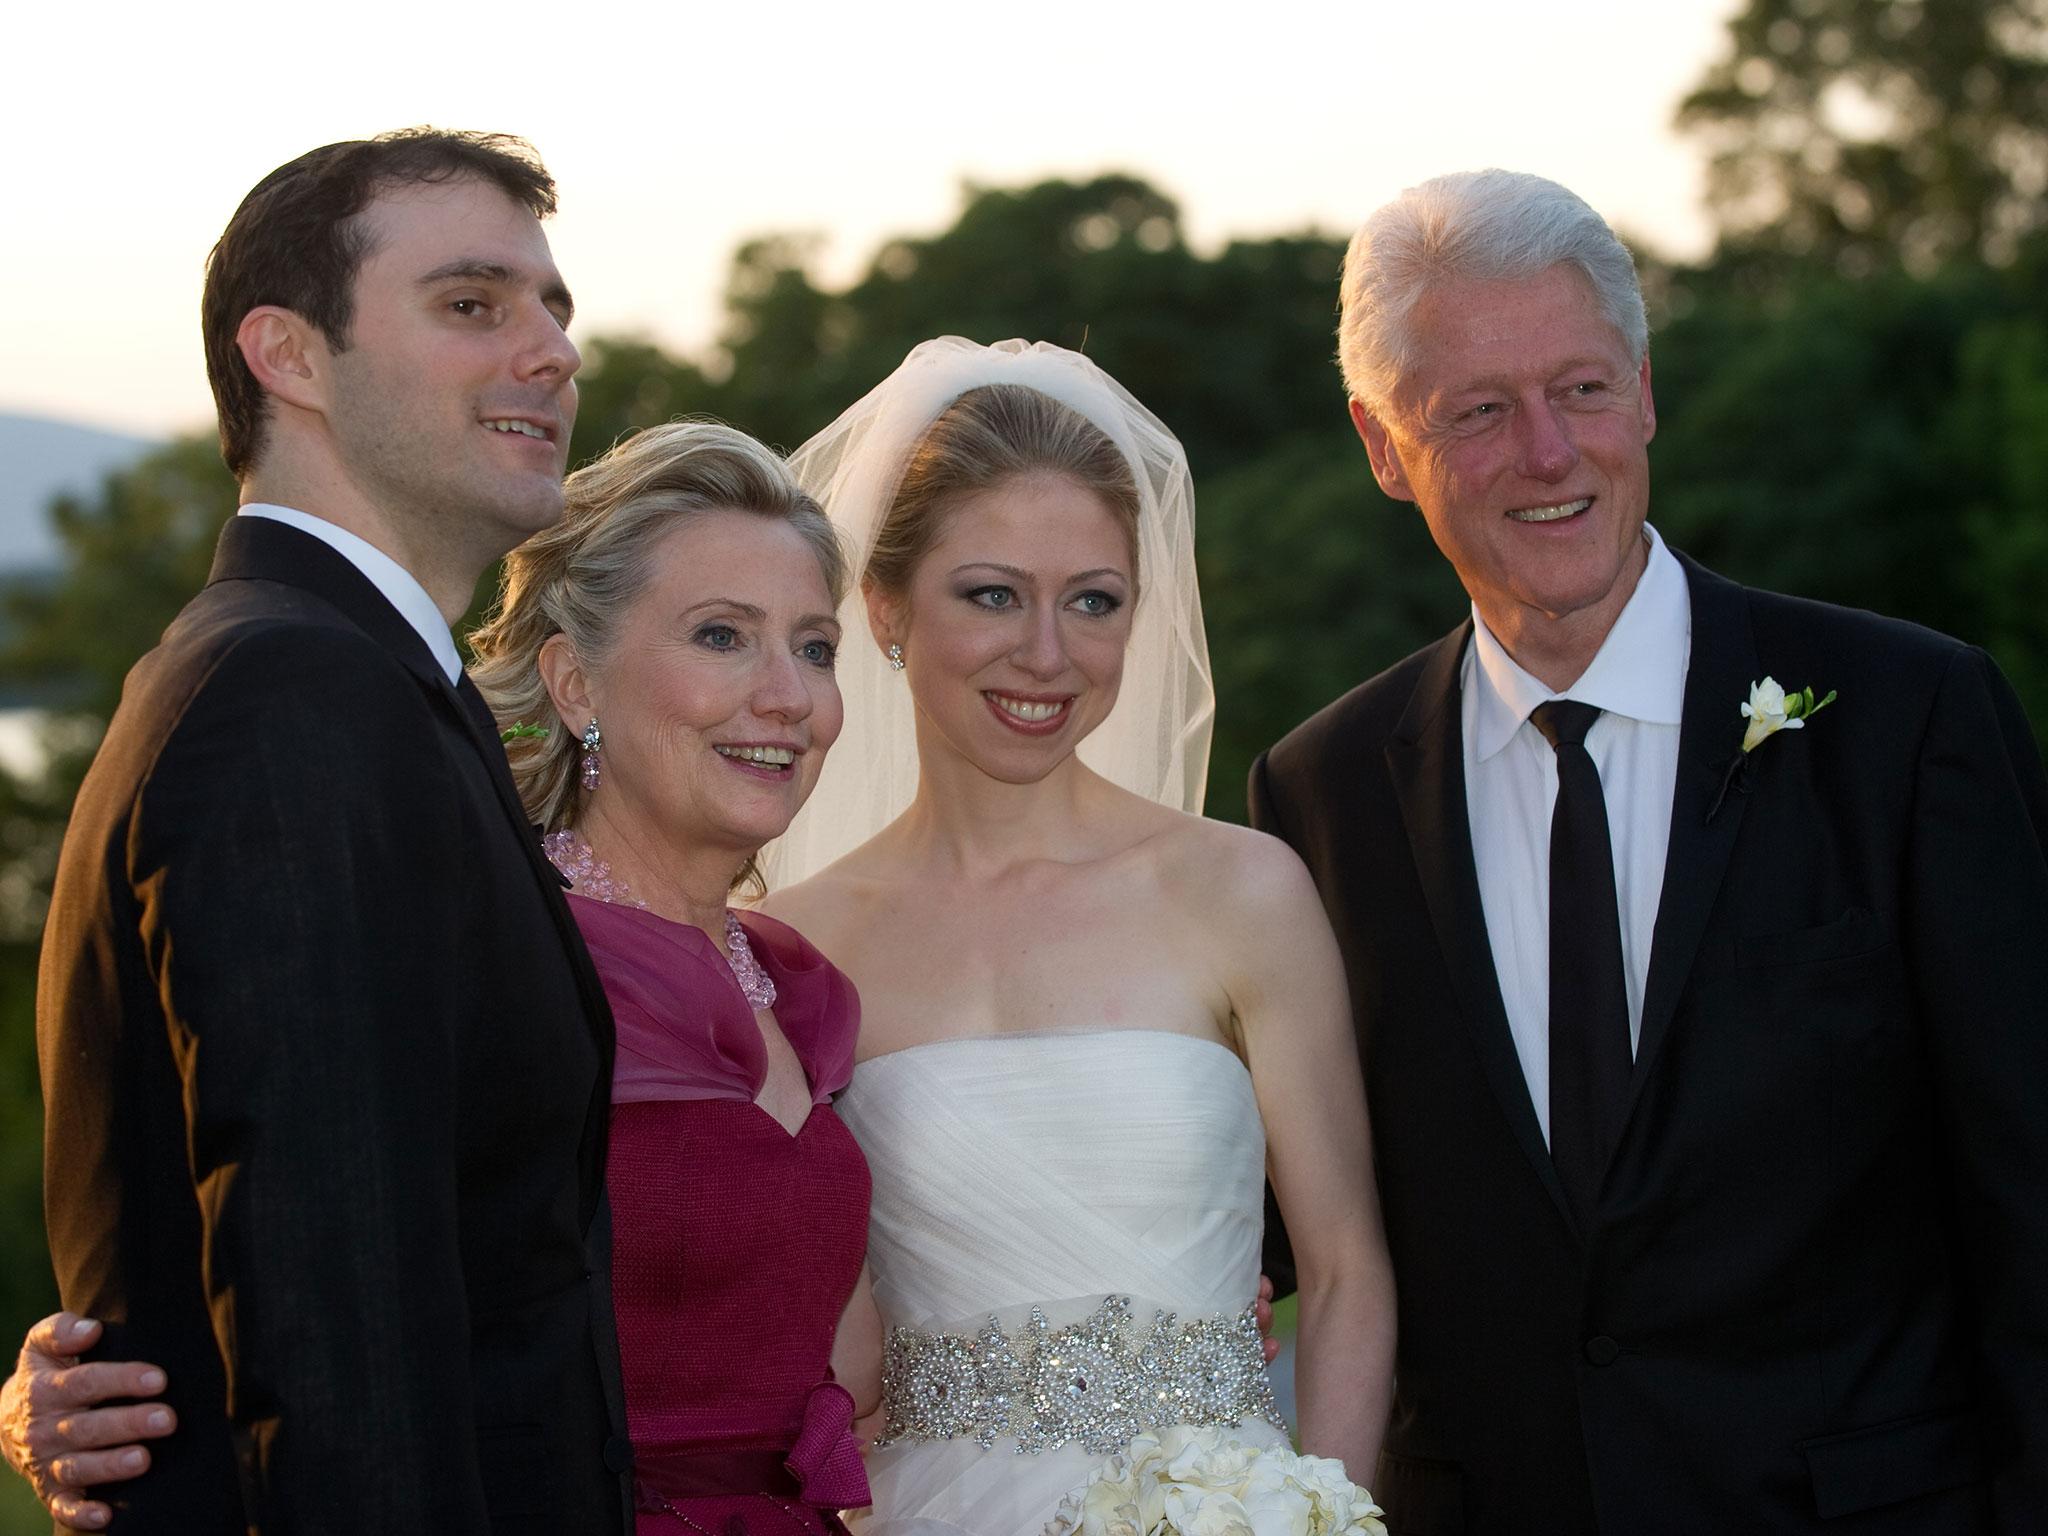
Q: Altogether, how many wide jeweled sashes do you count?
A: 1